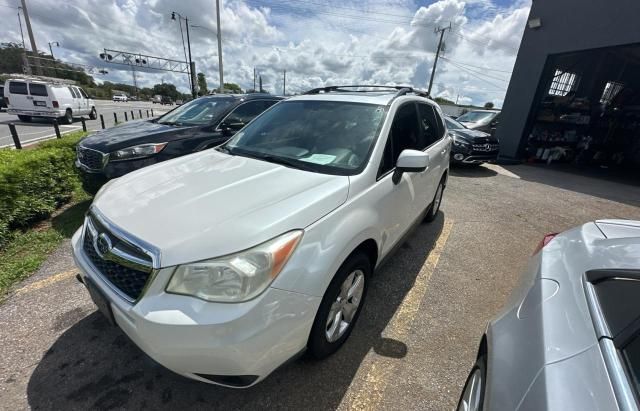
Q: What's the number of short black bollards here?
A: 10